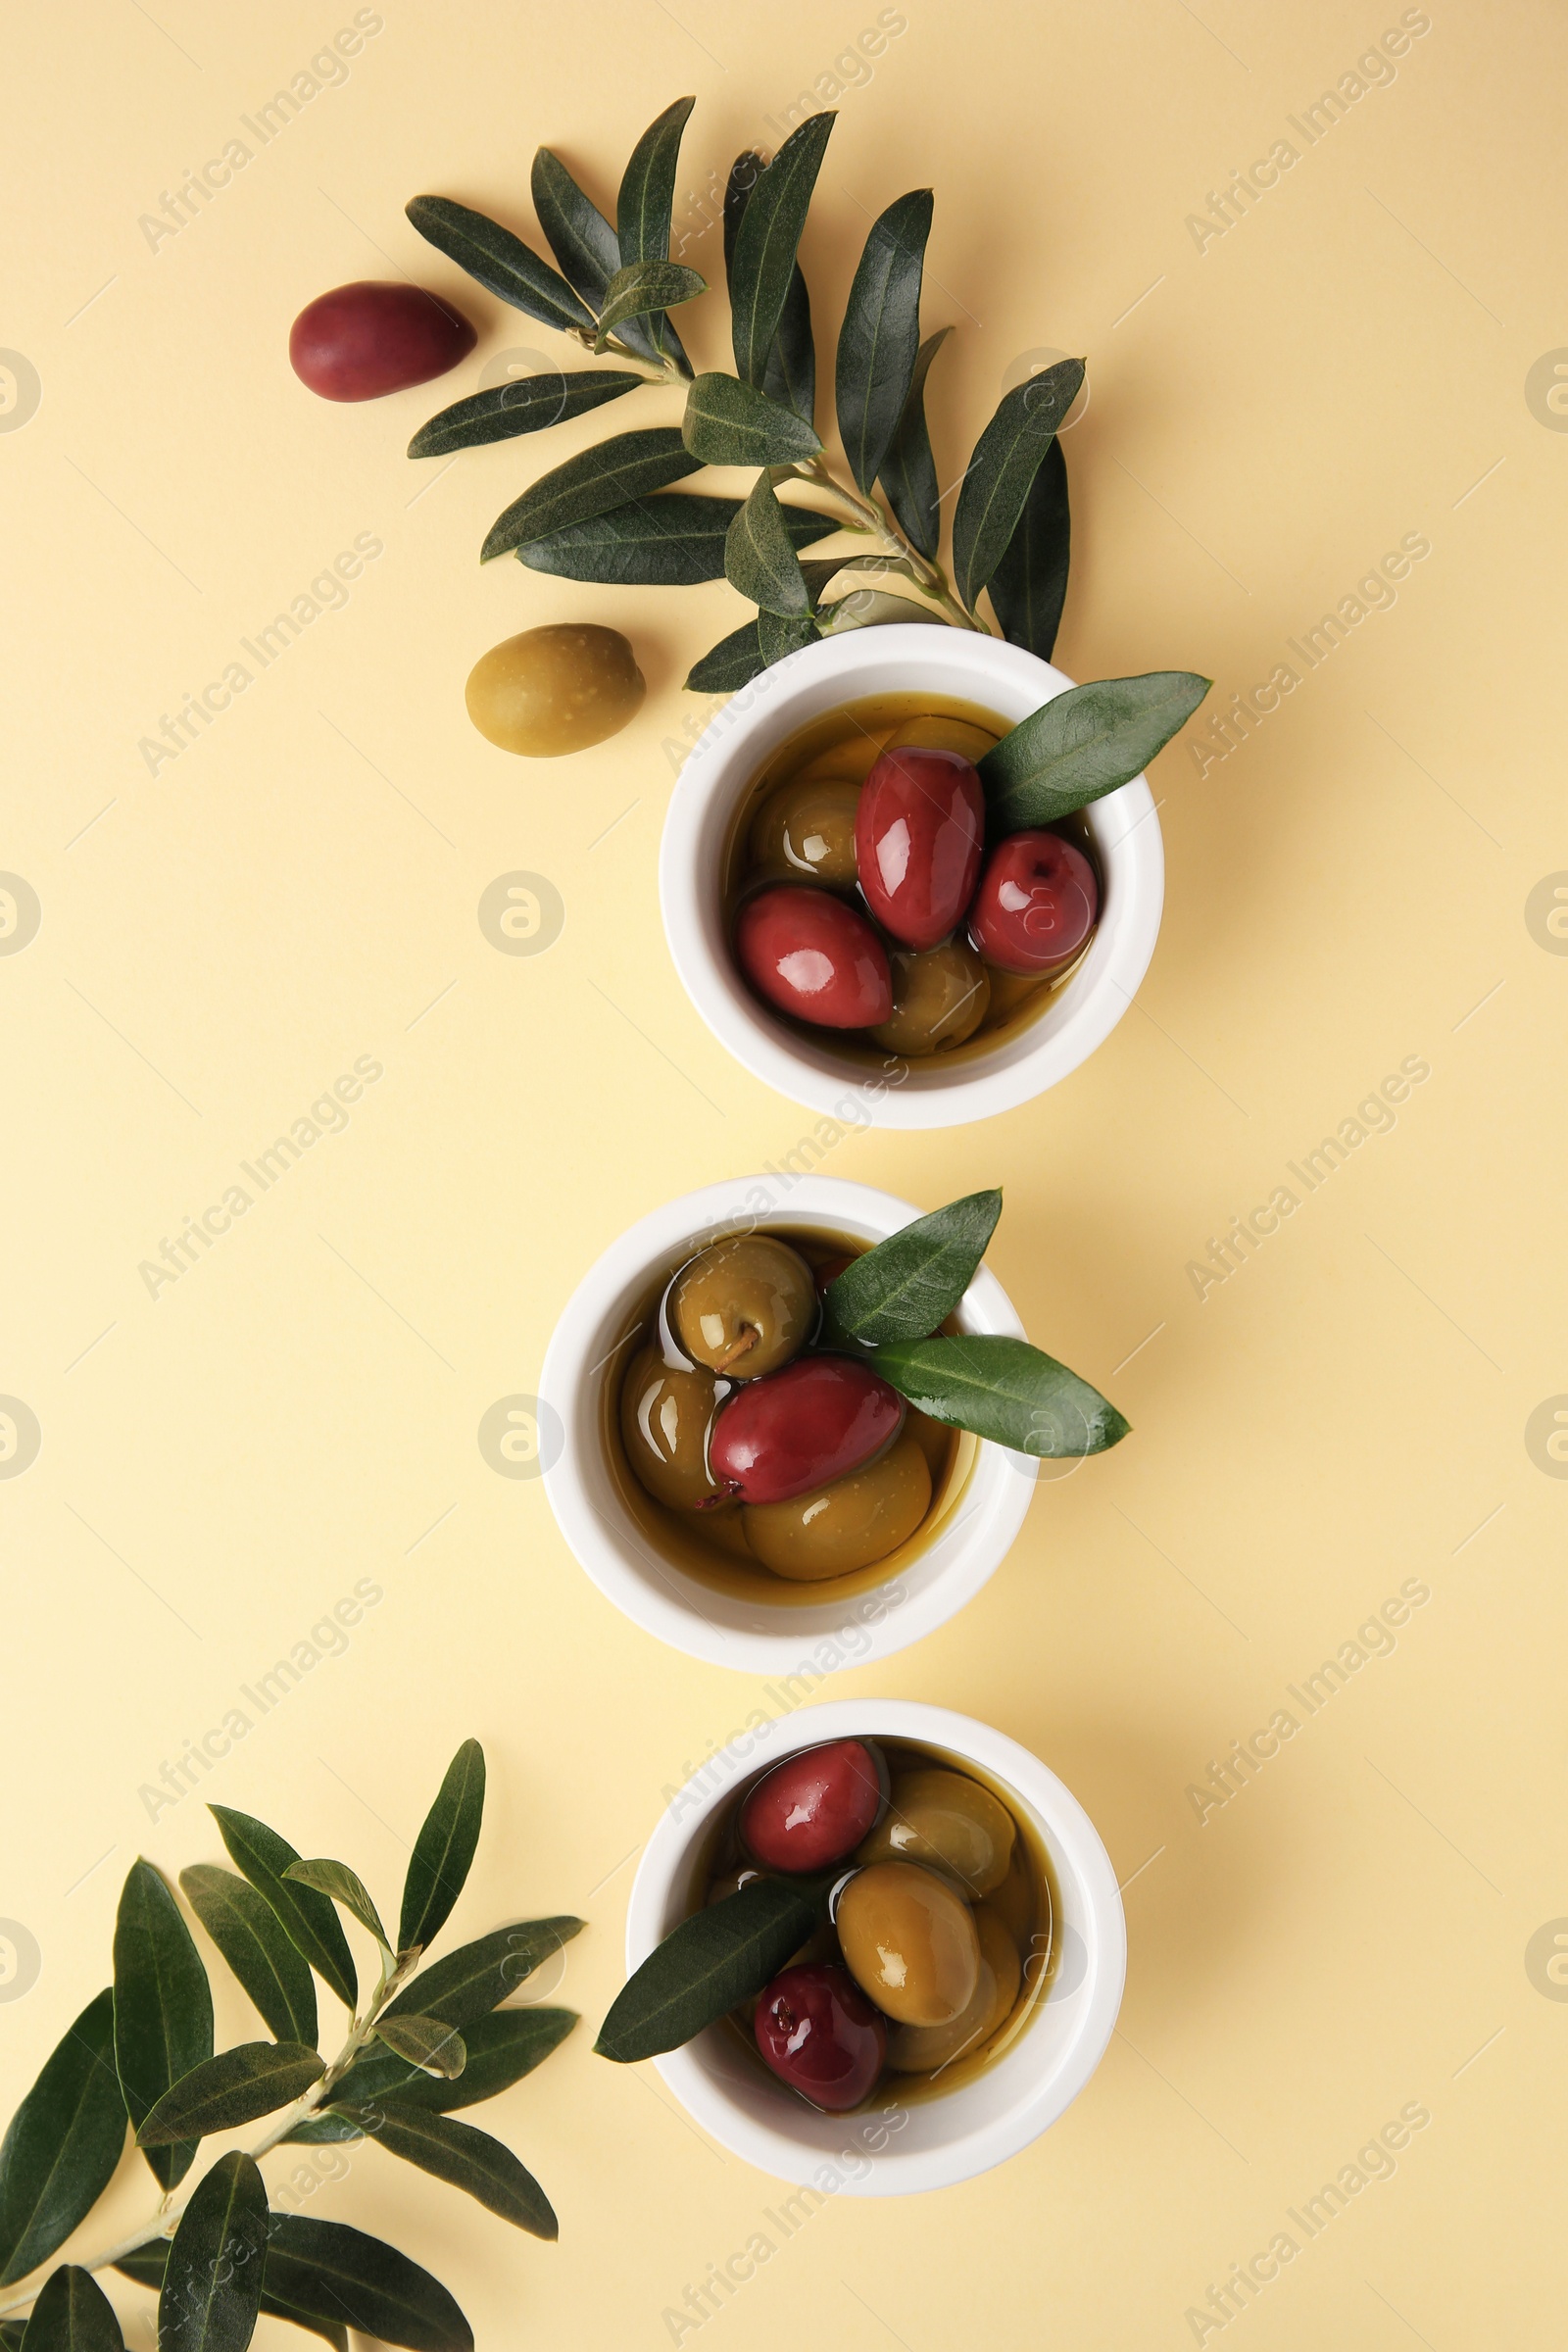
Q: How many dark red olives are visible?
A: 7